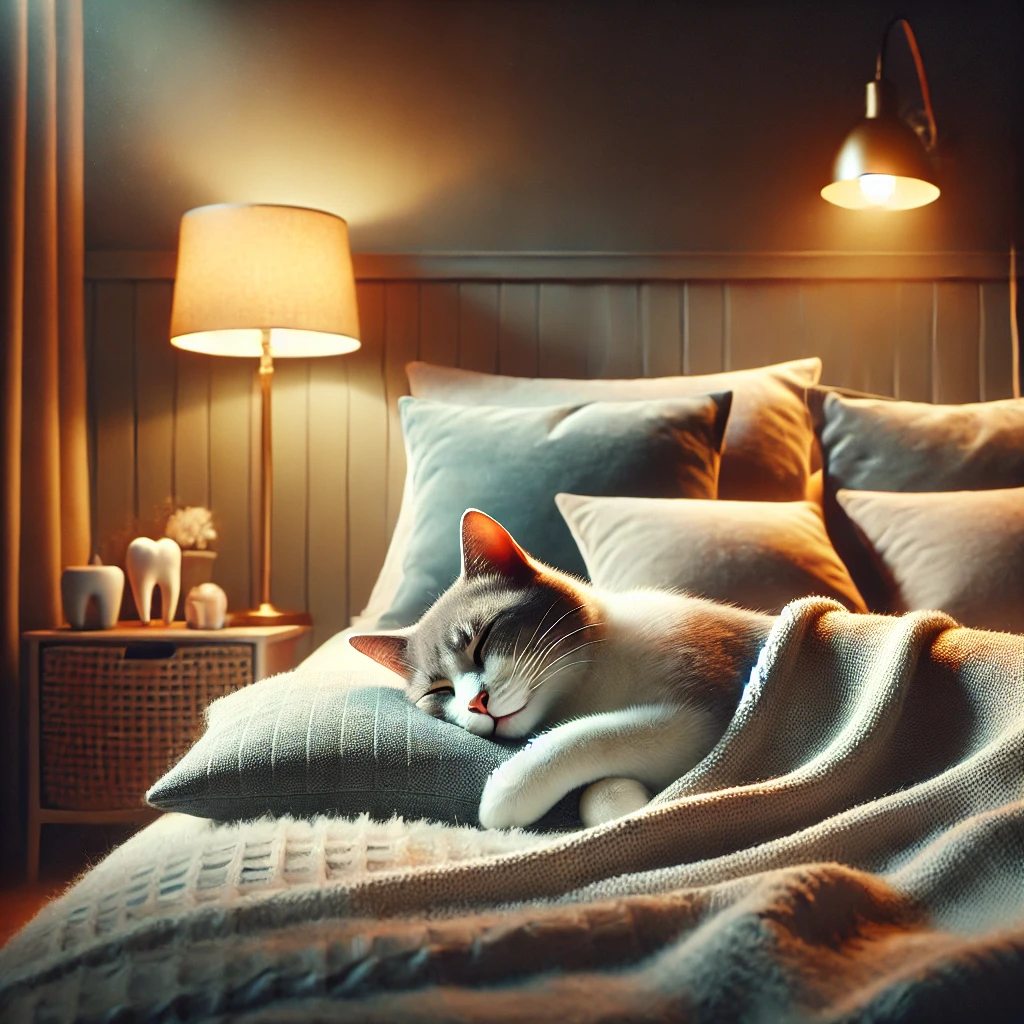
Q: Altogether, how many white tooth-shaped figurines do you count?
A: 3